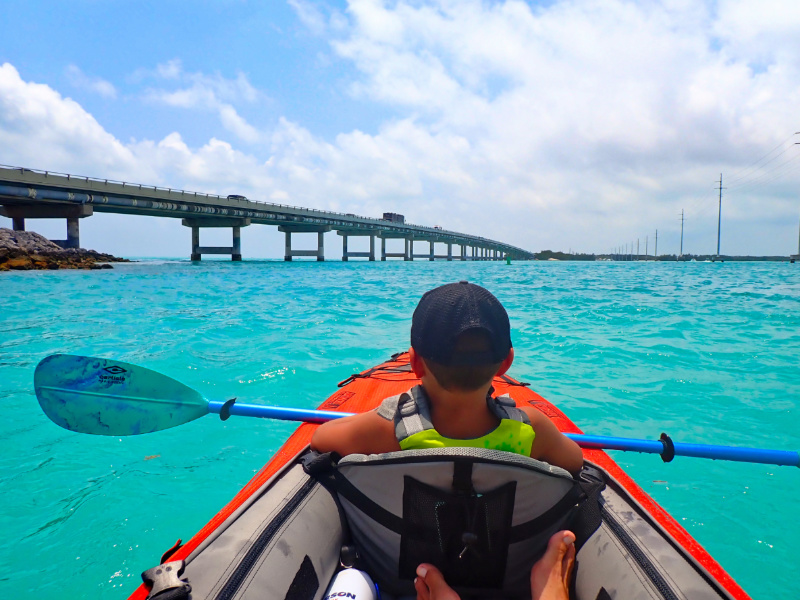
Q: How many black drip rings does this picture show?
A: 2